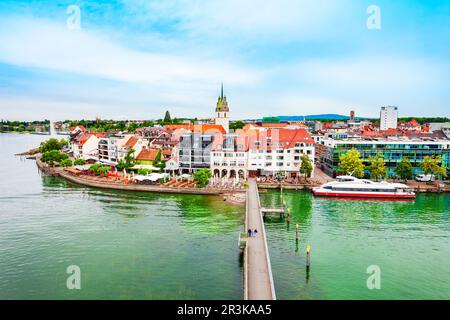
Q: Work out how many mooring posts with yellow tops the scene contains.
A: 3